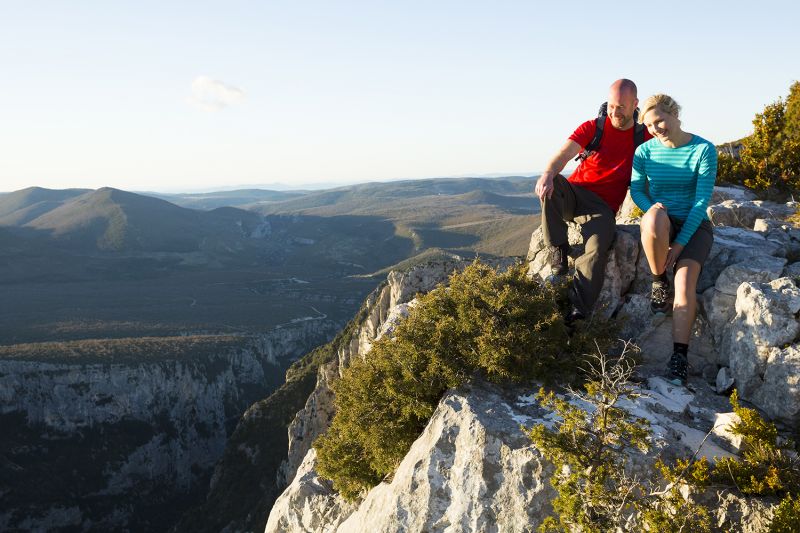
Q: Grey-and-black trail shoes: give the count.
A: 2